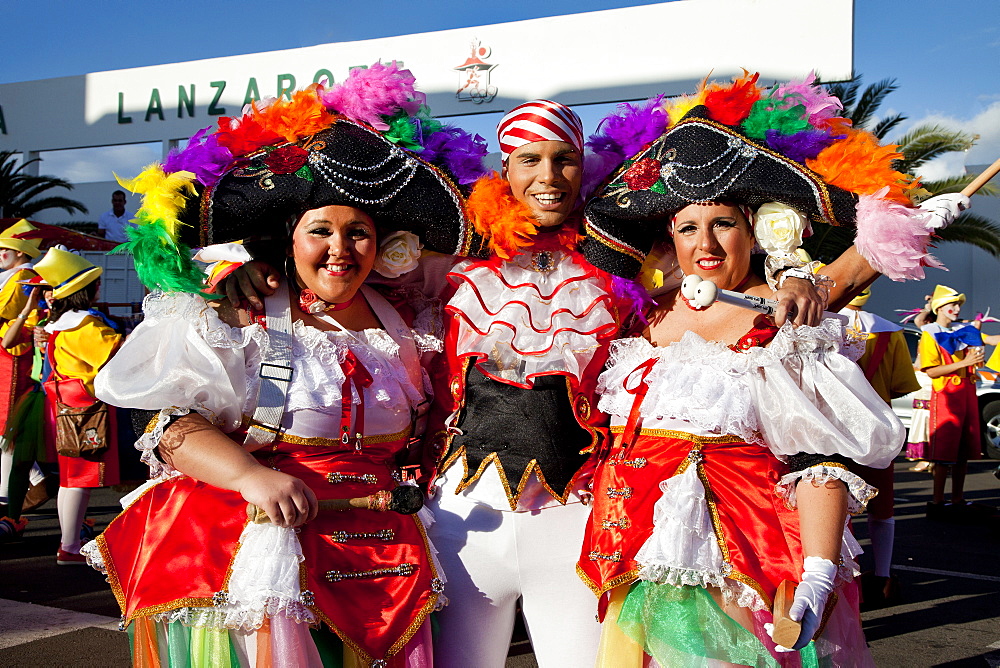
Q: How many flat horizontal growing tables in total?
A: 0